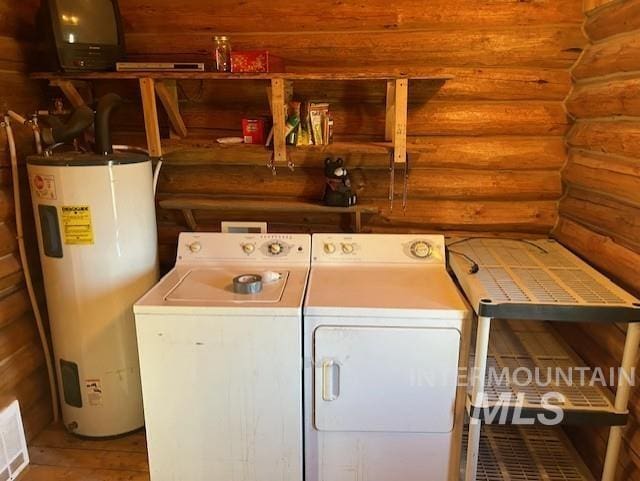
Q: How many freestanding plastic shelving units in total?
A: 1